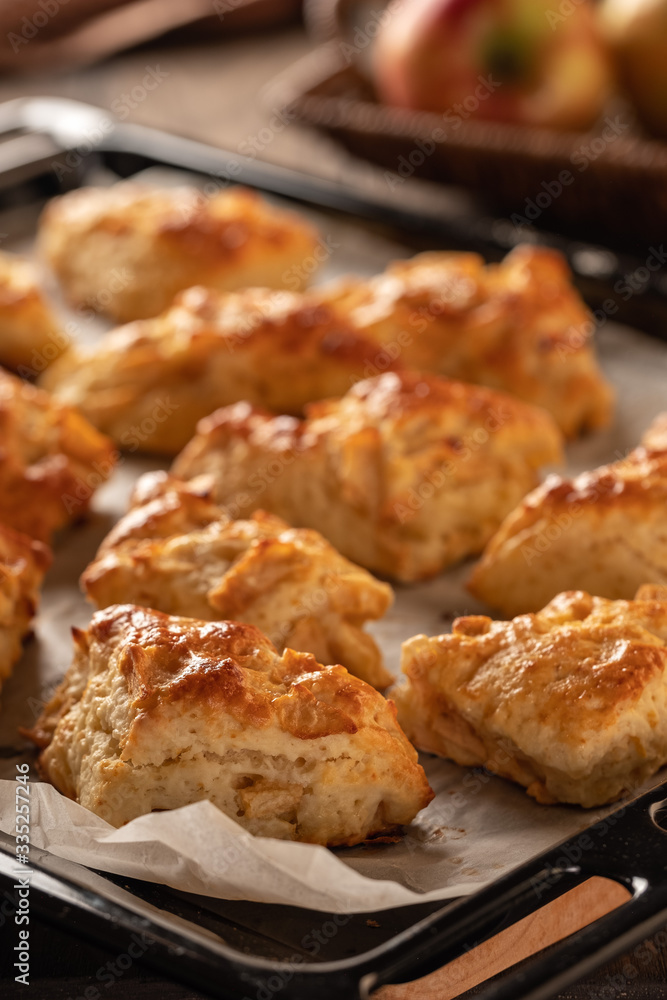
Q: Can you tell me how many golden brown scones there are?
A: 11